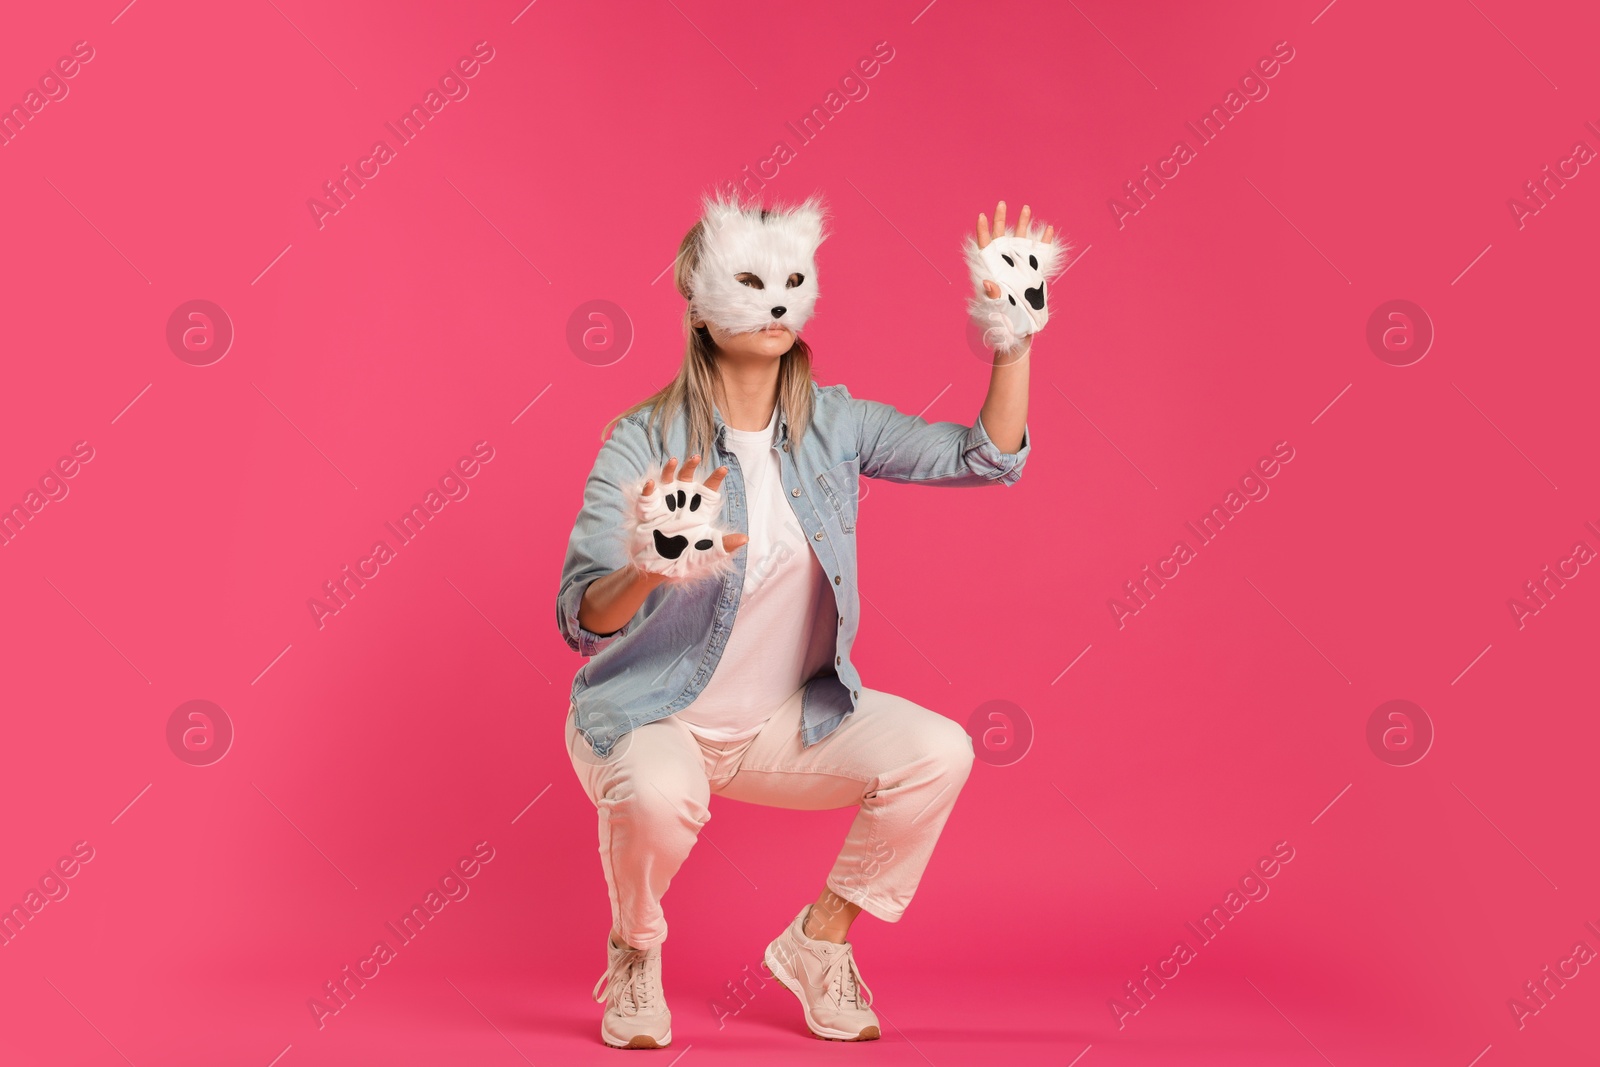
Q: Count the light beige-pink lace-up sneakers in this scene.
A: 2